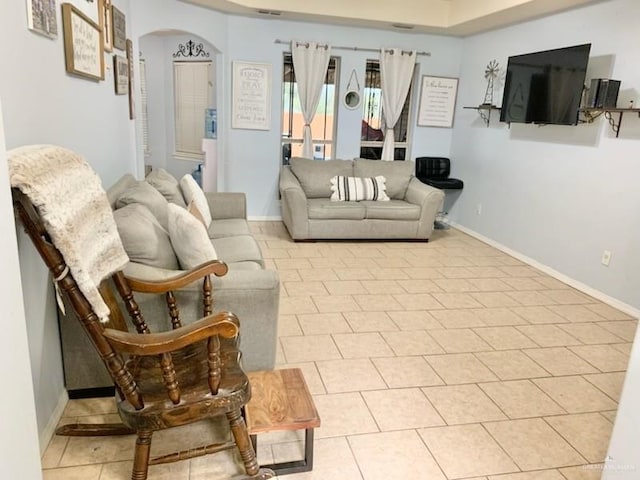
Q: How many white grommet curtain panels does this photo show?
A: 2